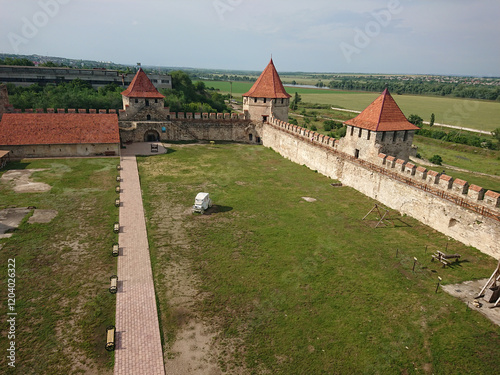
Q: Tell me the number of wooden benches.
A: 8